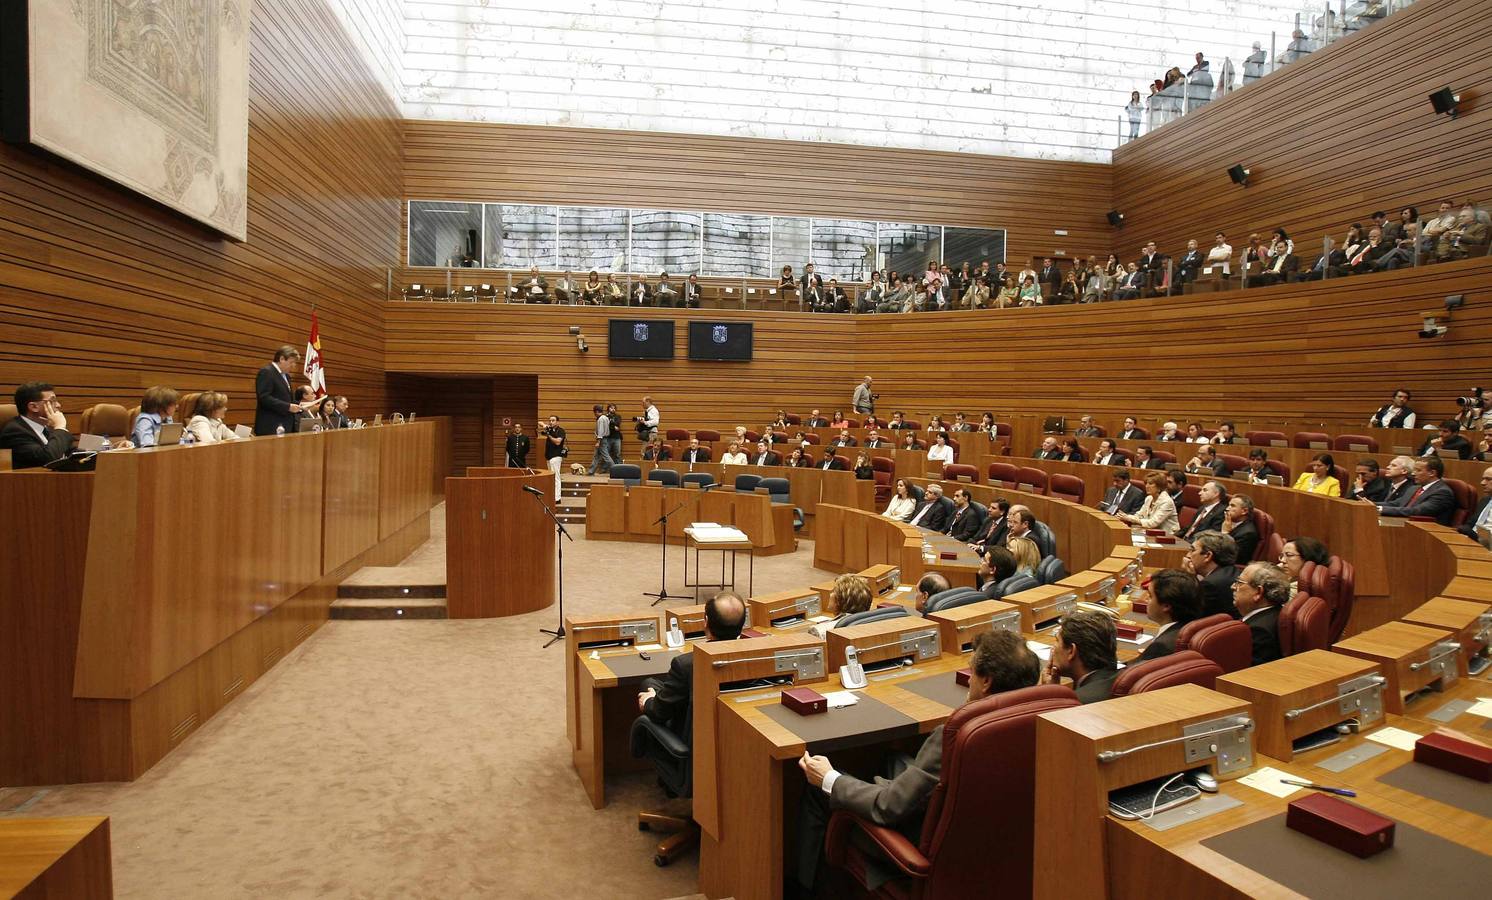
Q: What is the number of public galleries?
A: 2